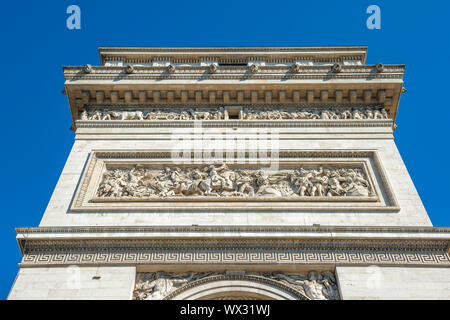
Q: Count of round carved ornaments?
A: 8